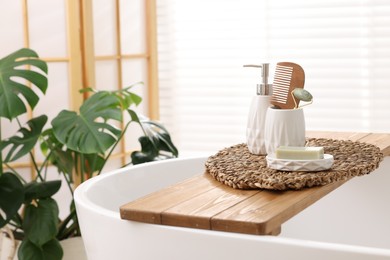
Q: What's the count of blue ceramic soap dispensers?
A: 0